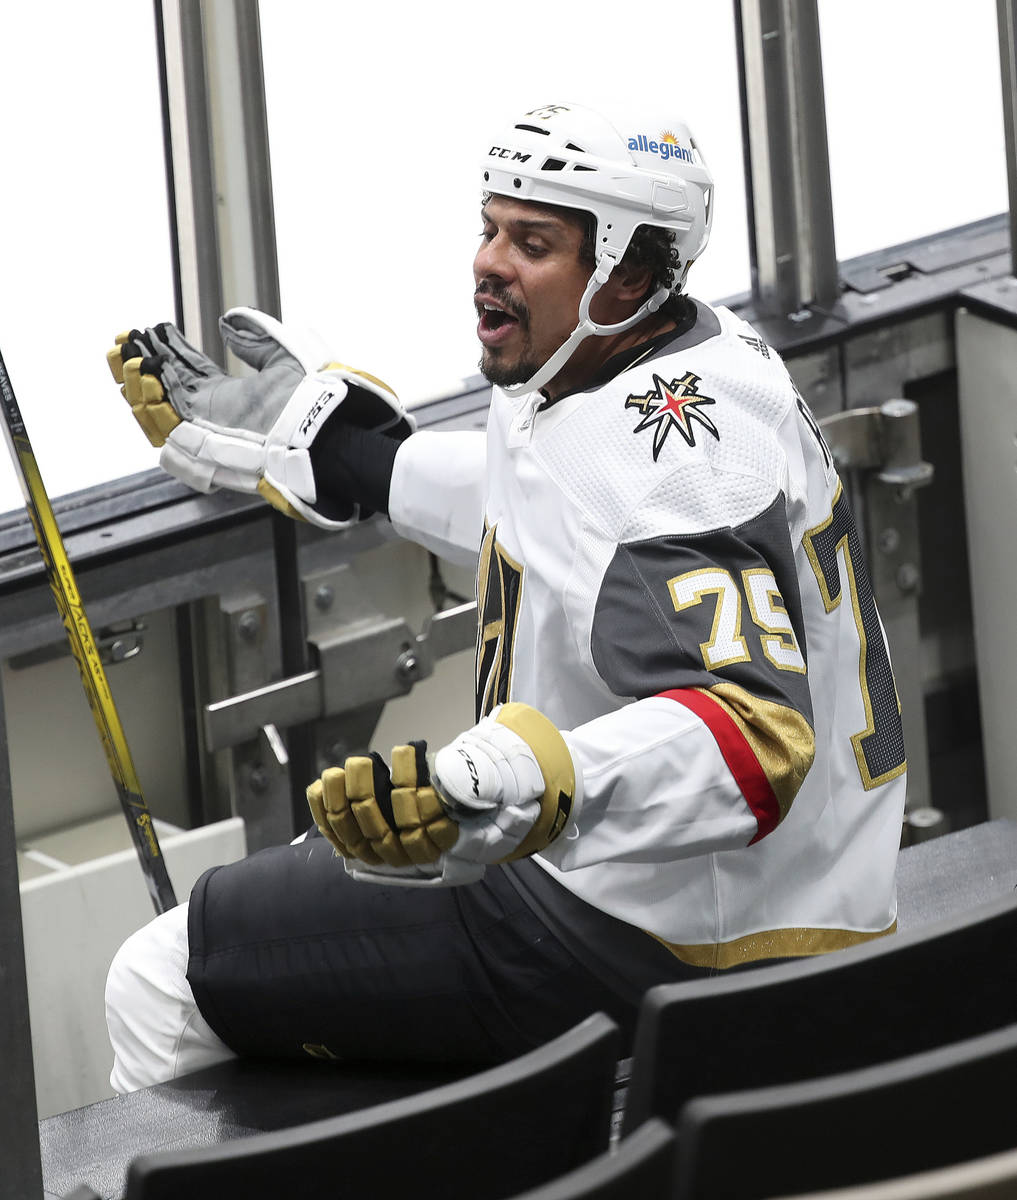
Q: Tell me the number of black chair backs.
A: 4